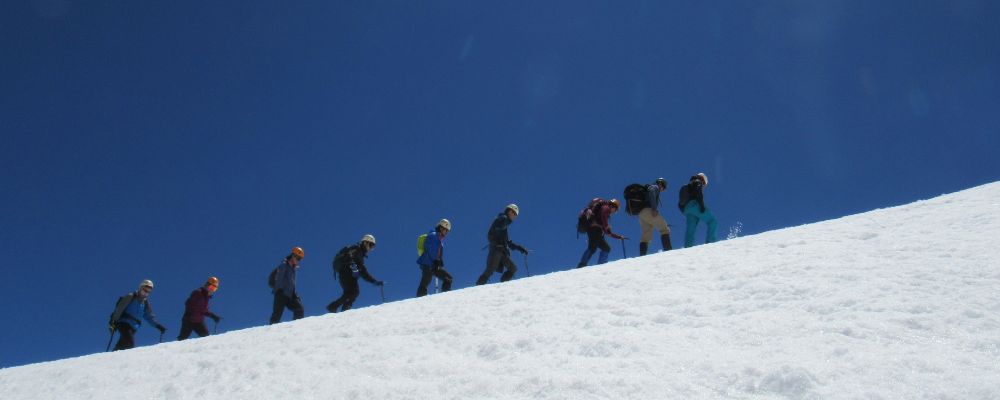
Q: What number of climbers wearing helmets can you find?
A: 9